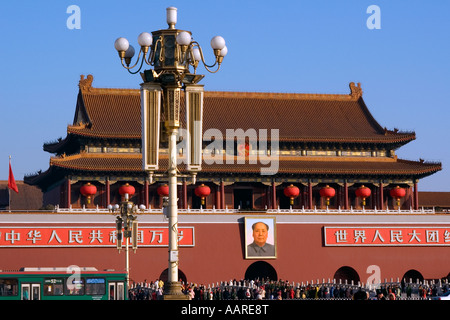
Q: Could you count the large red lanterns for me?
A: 8